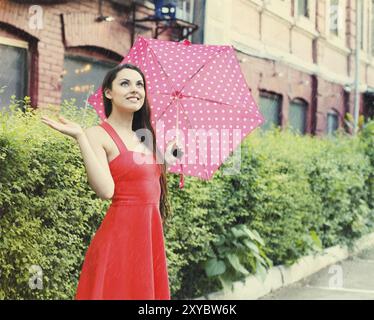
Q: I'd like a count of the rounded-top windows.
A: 5